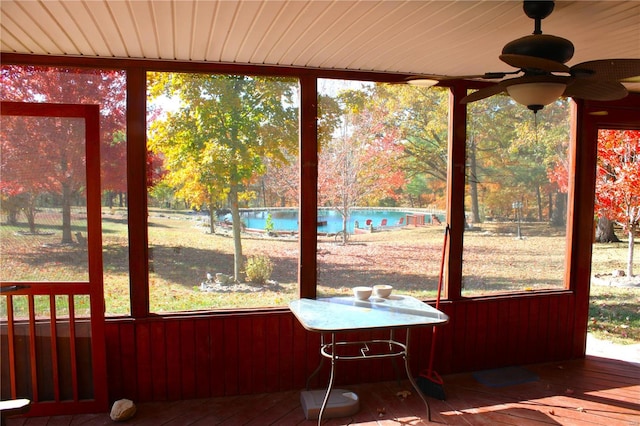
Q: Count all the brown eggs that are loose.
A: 0